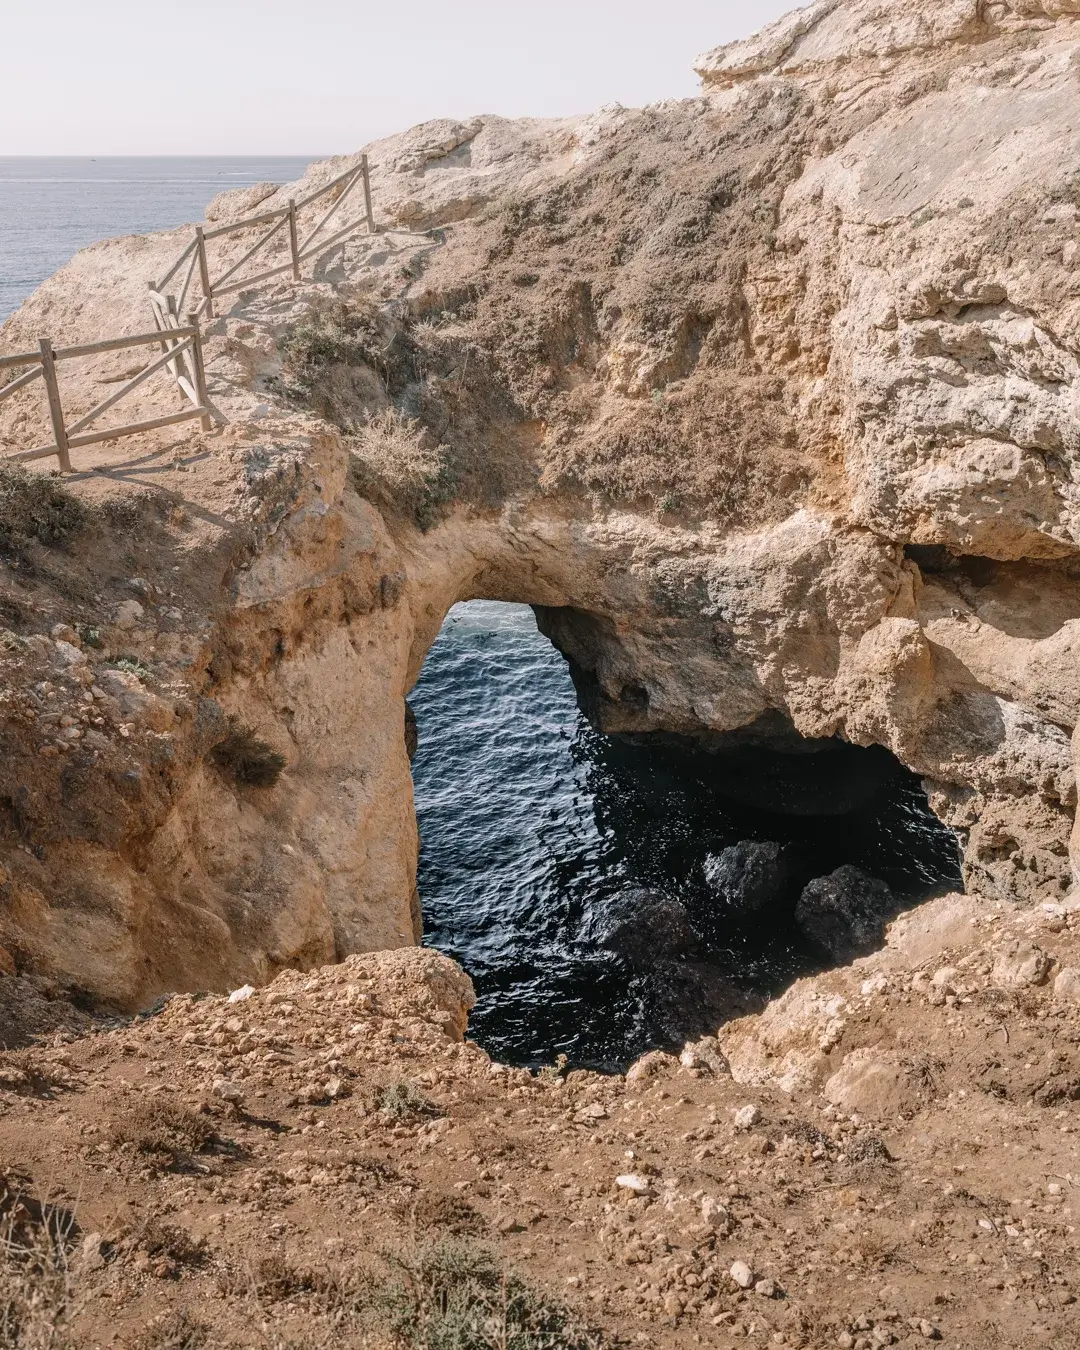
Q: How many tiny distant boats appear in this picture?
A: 2